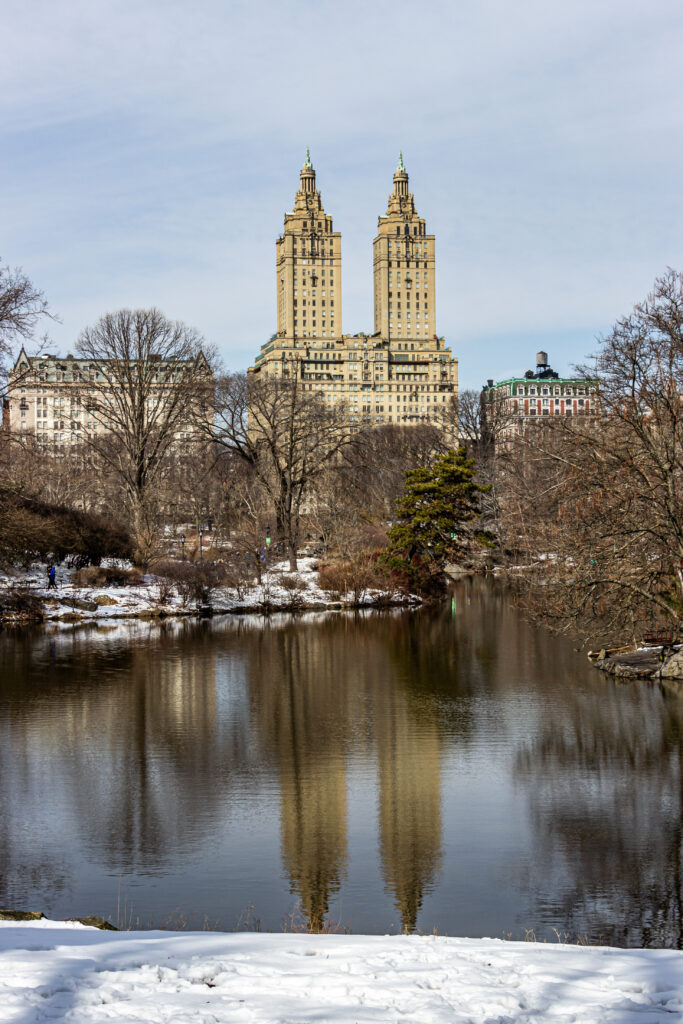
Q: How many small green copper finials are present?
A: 2